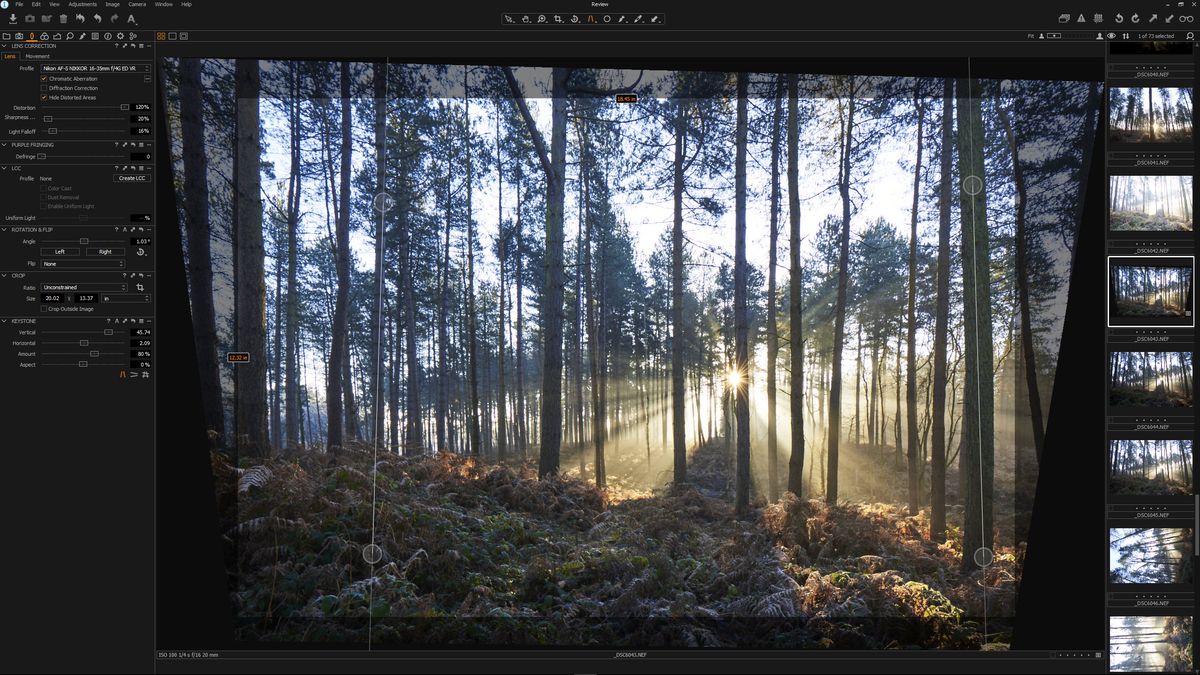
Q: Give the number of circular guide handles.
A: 4